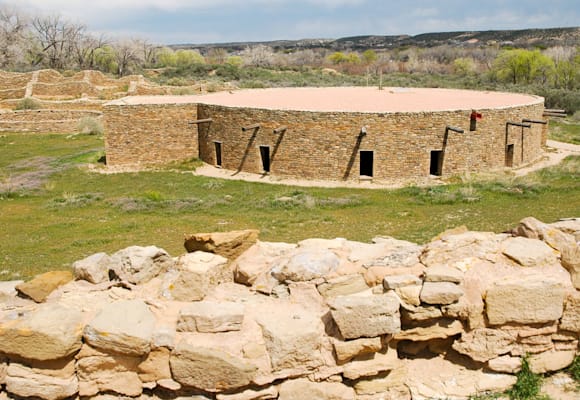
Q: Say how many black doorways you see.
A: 5